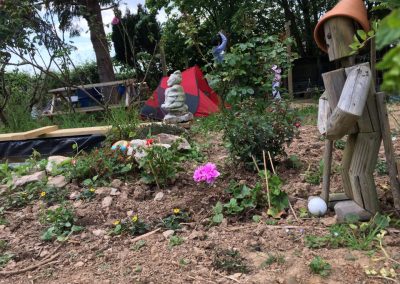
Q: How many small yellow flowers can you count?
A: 5